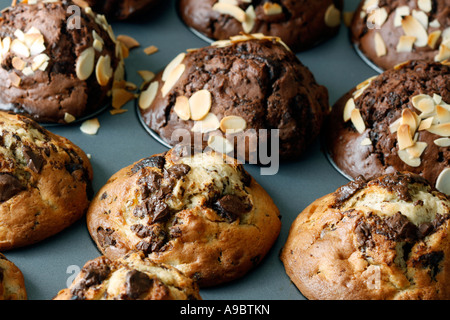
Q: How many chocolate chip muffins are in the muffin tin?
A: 5